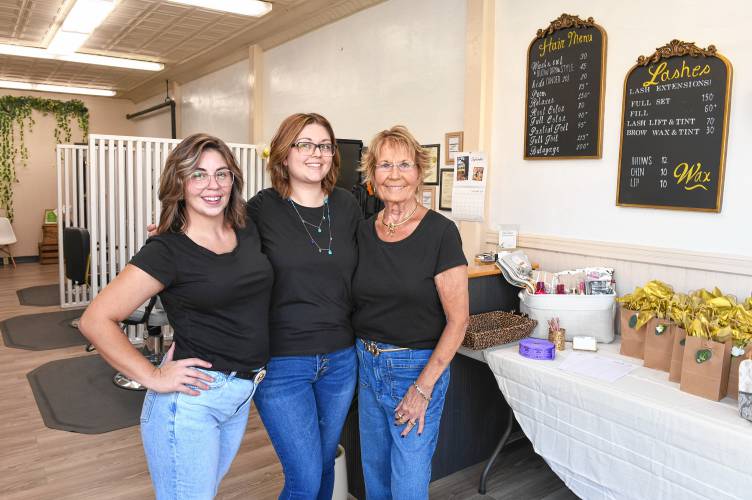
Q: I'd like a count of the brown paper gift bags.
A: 5